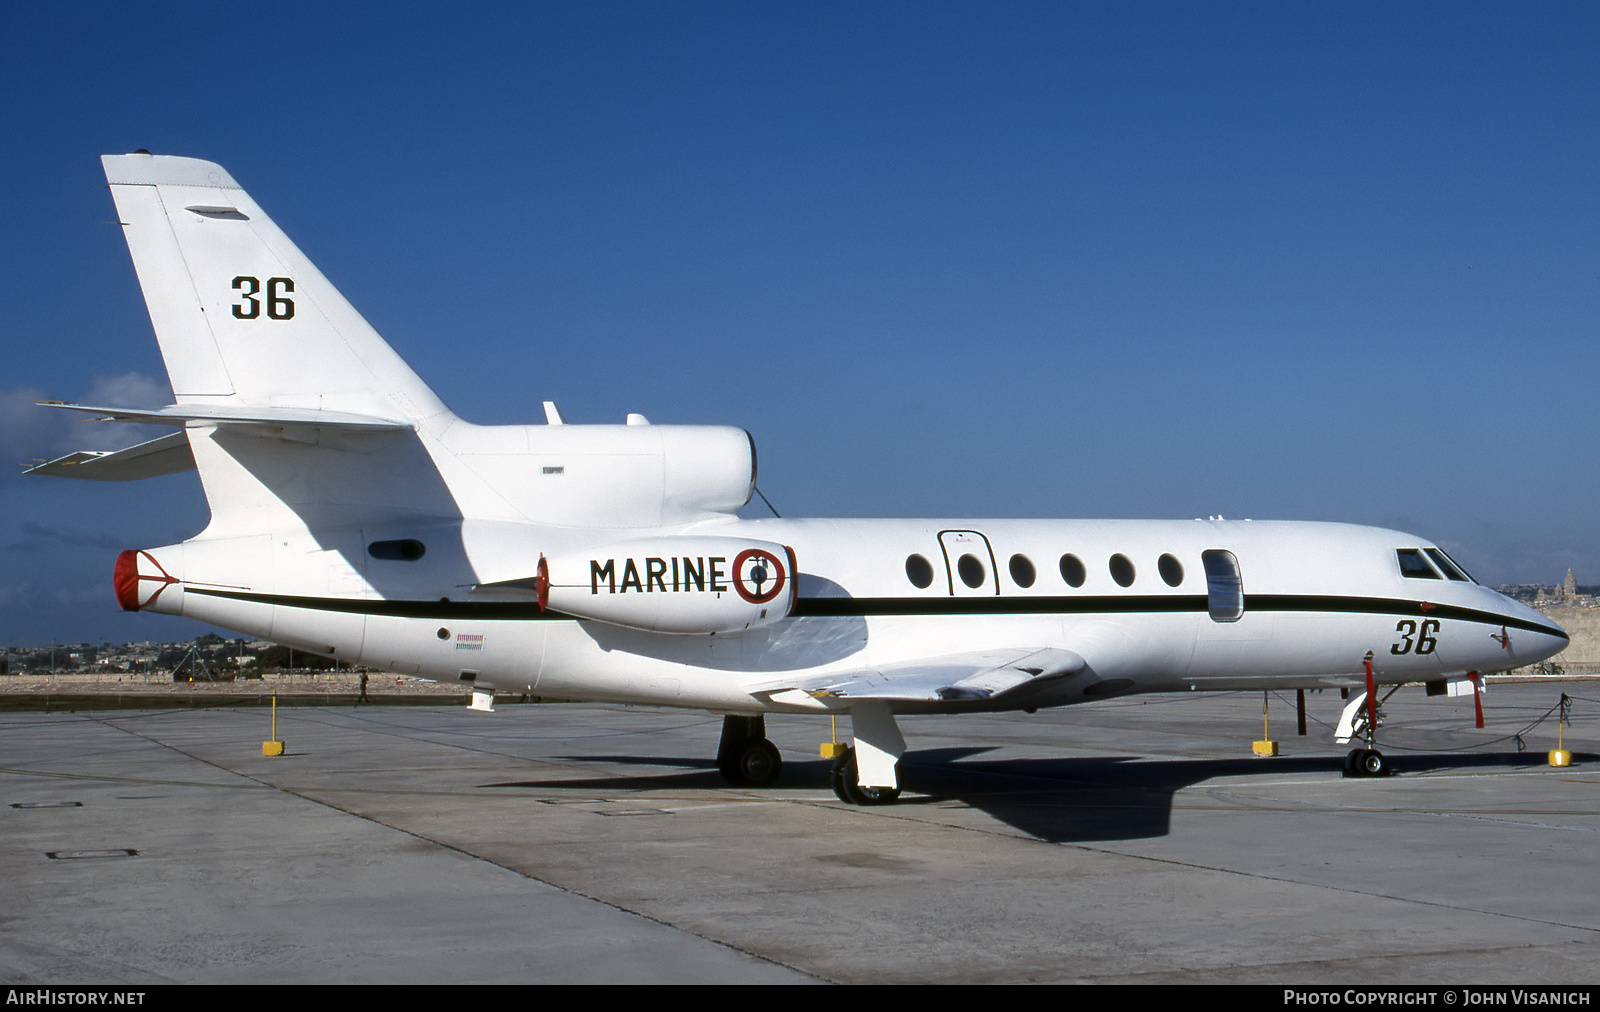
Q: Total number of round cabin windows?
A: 6